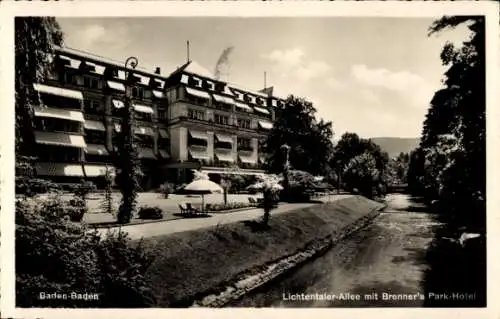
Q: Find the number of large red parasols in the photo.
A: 0